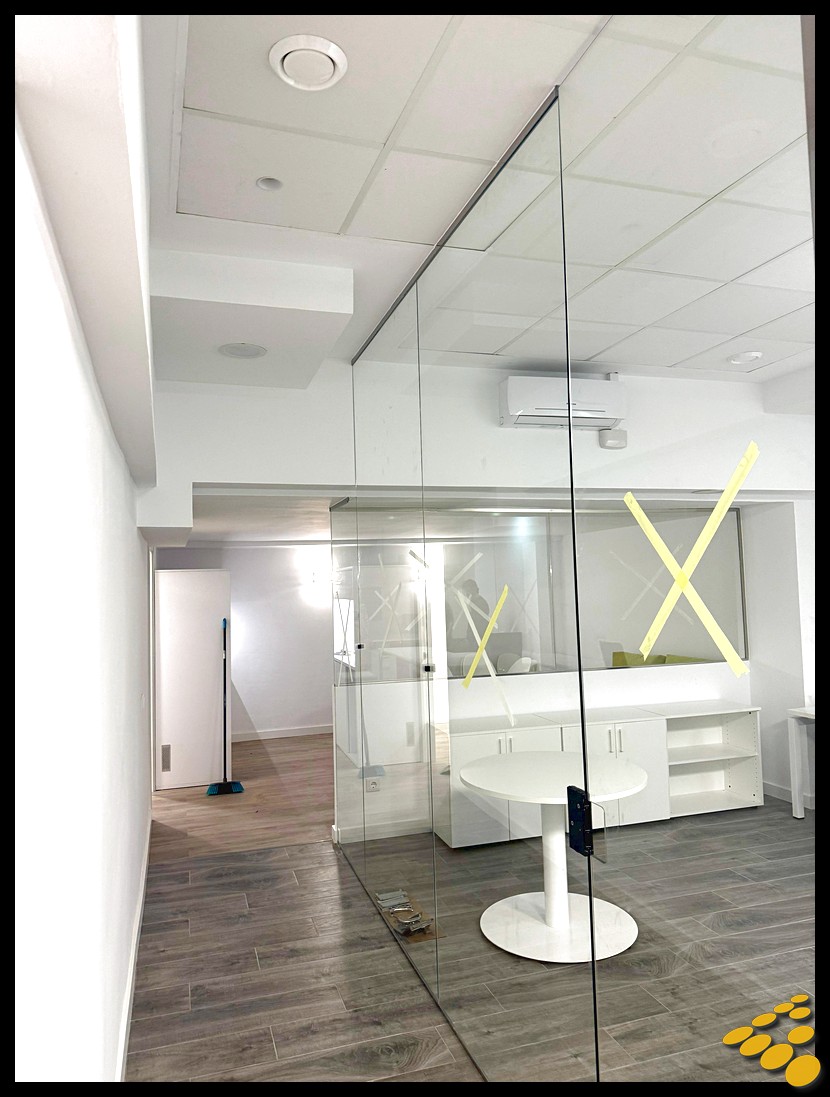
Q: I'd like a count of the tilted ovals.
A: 9